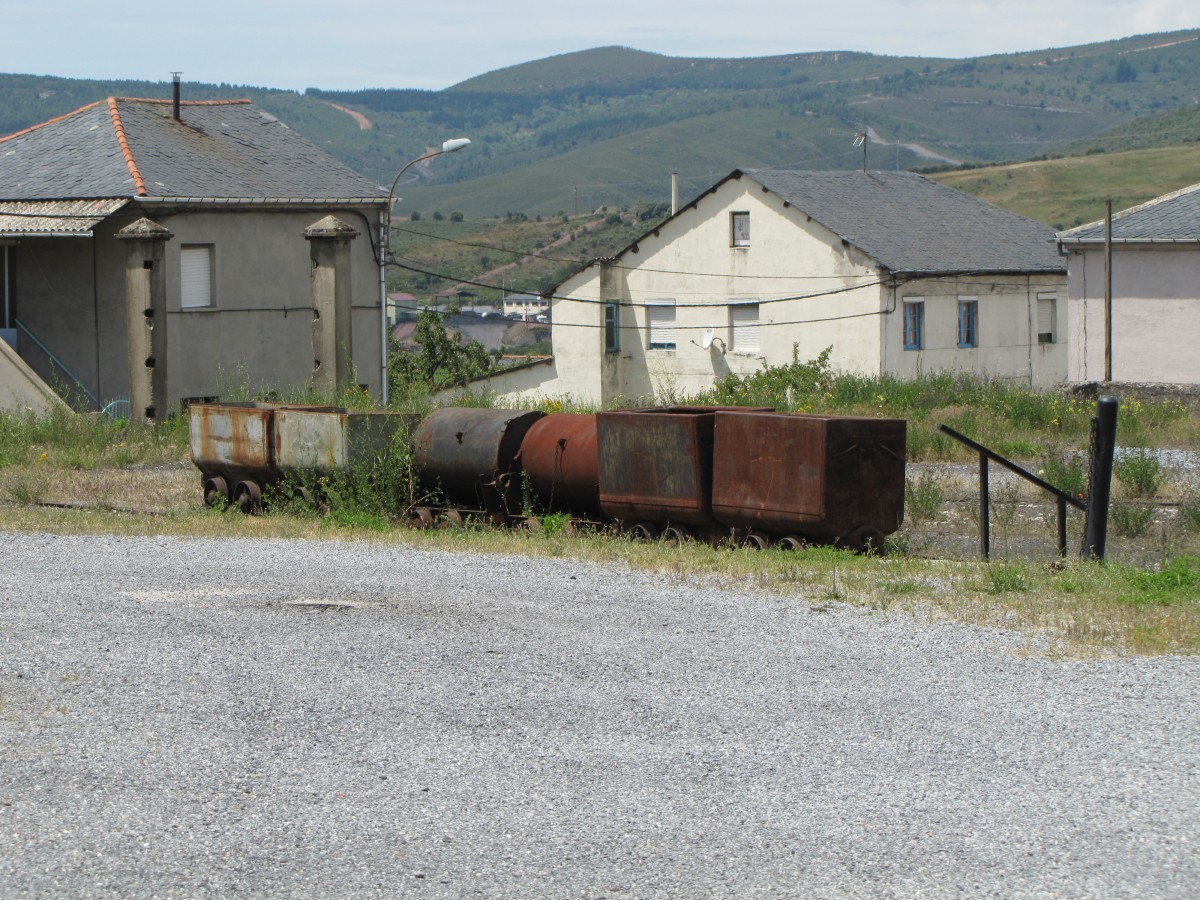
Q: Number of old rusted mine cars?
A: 6